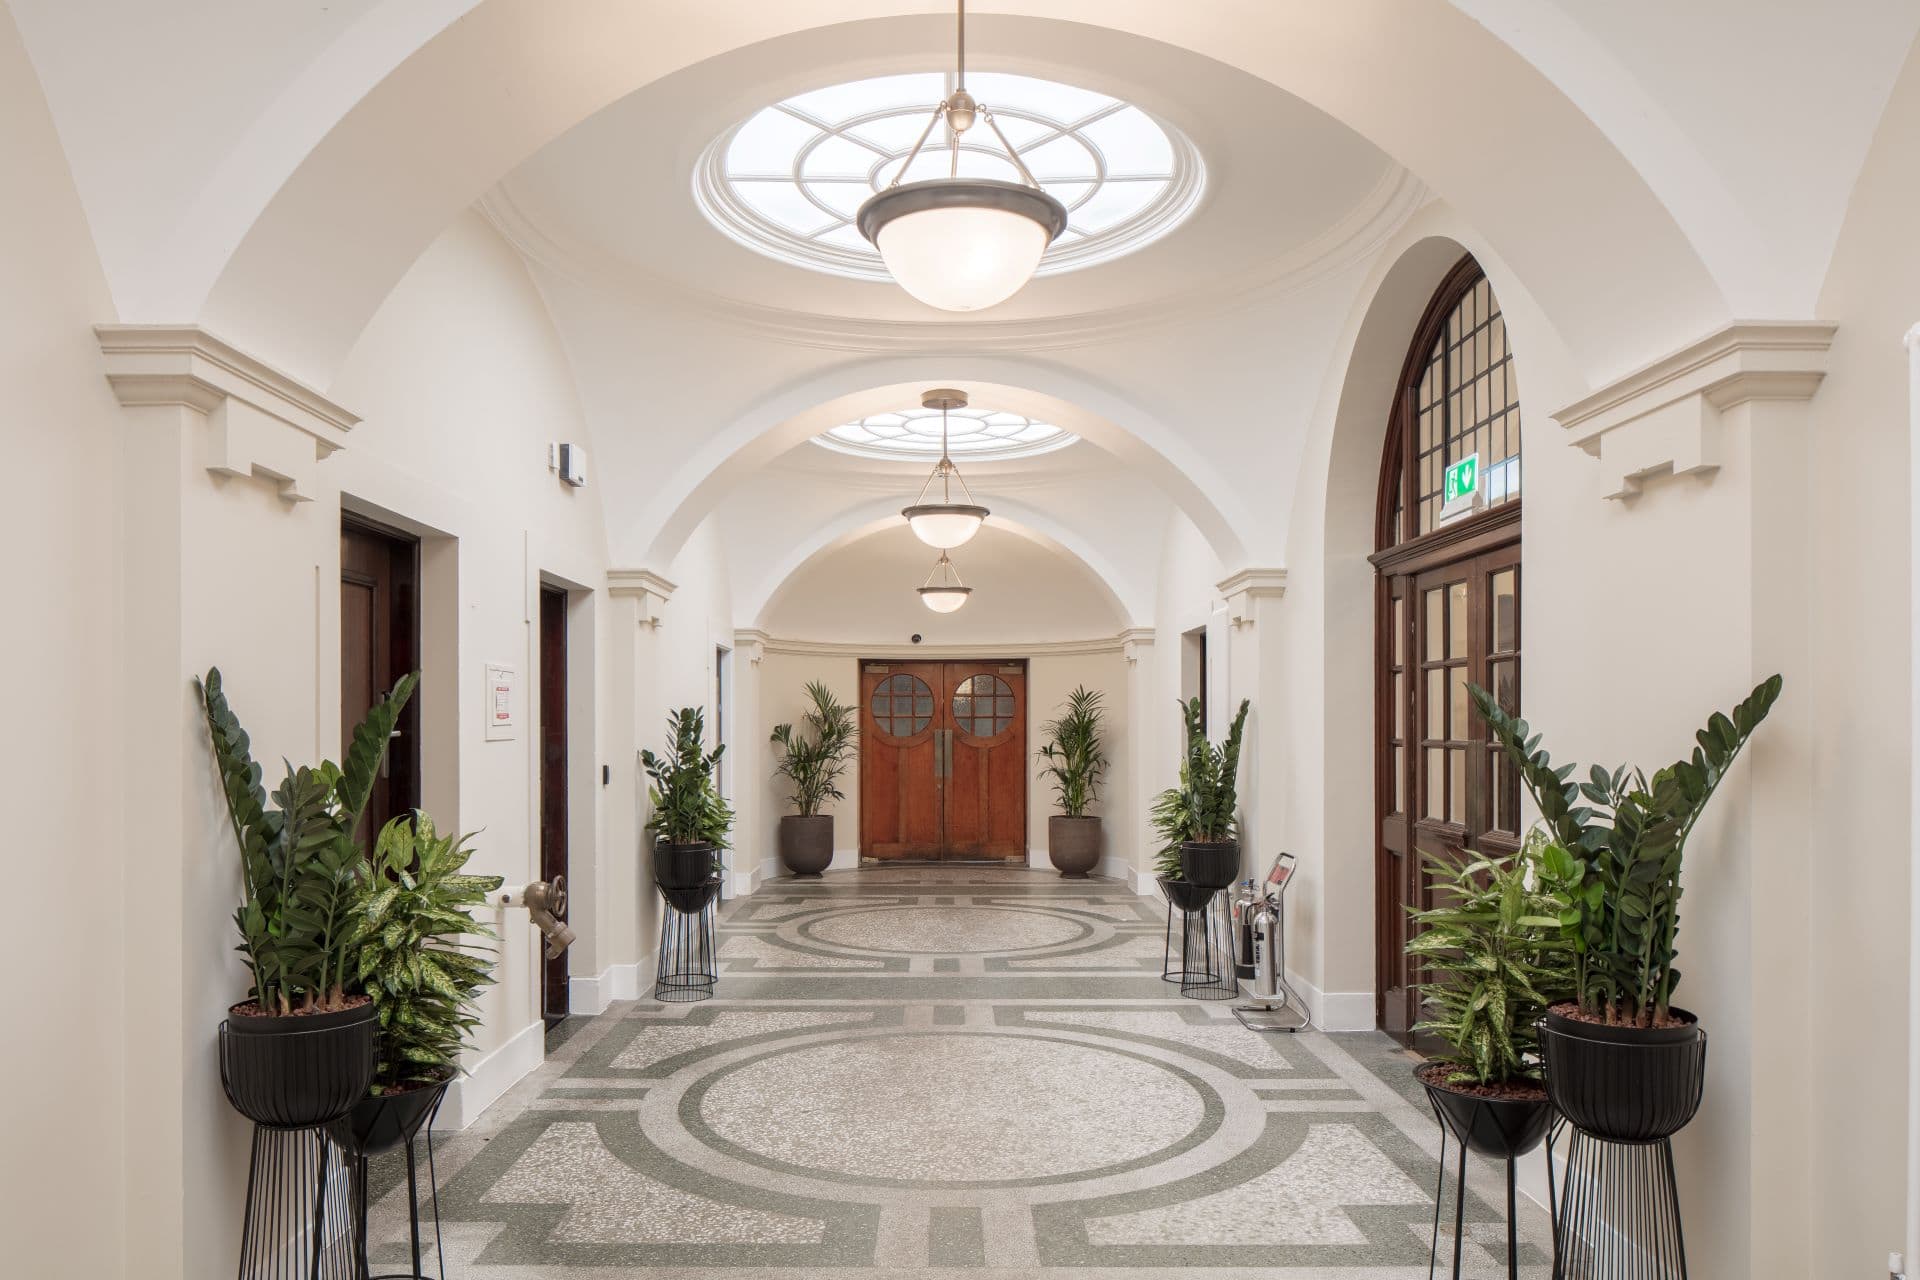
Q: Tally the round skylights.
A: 2